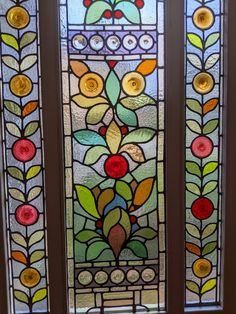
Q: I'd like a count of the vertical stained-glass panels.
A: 3